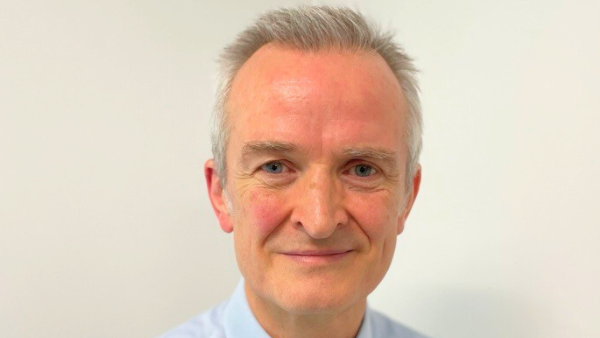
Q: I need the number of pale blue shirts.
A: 1